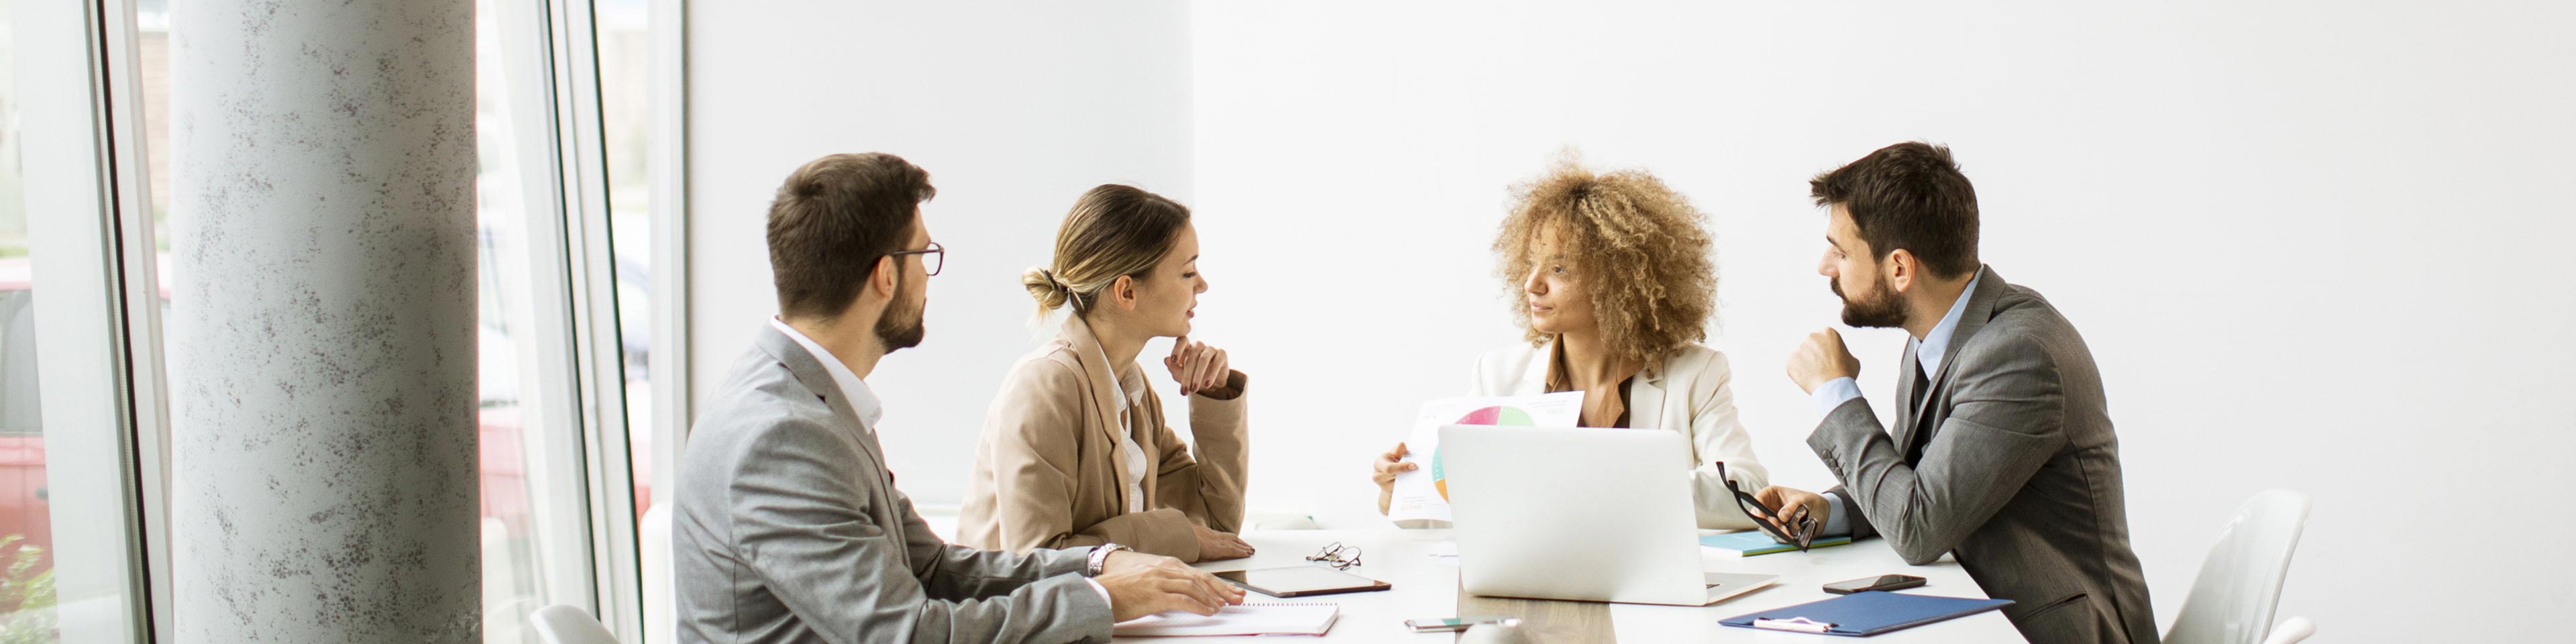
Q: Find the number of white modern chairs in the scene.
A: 2